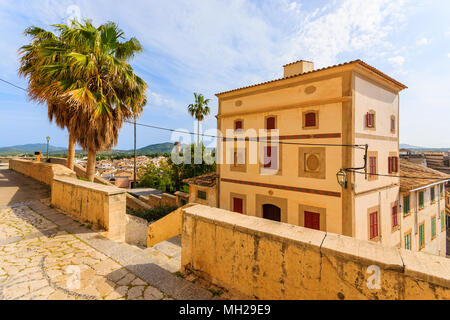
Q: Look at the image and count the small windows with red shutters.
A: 5